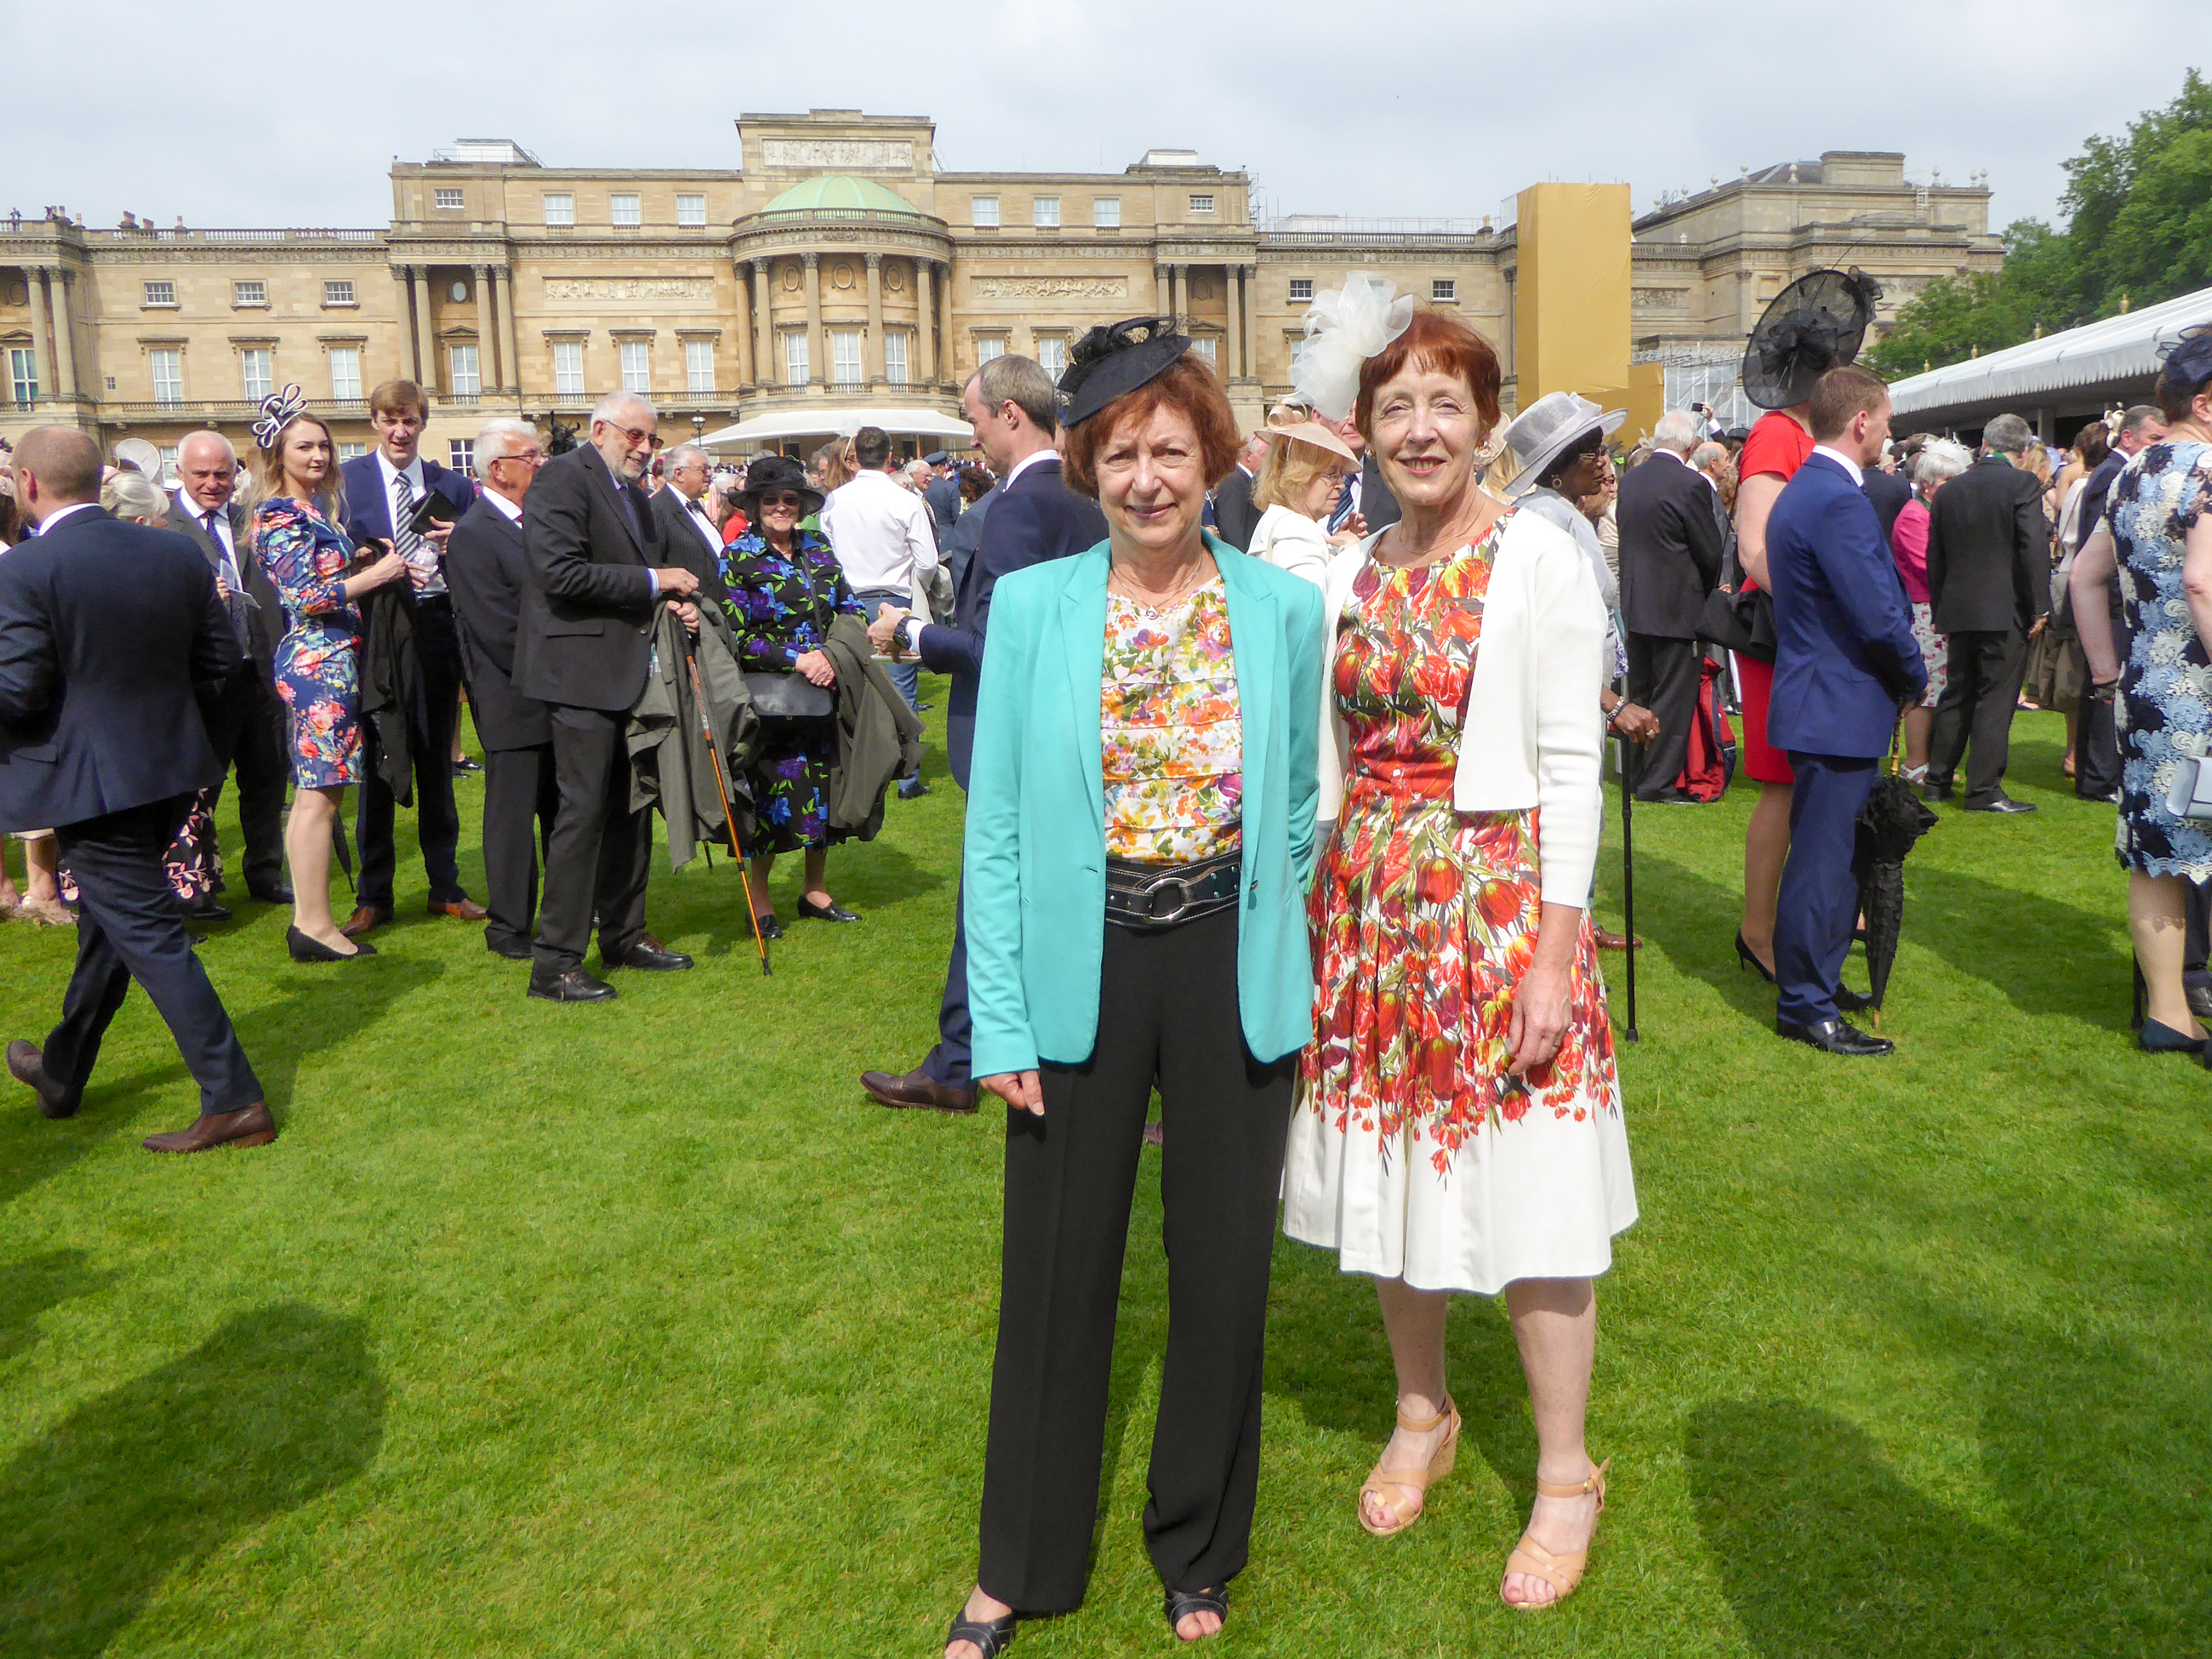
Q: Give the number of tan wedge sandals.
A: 2